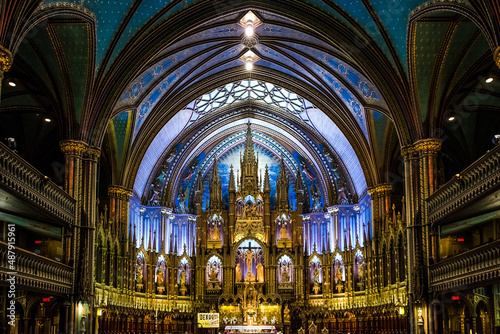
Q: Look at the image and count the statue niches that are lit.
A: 12